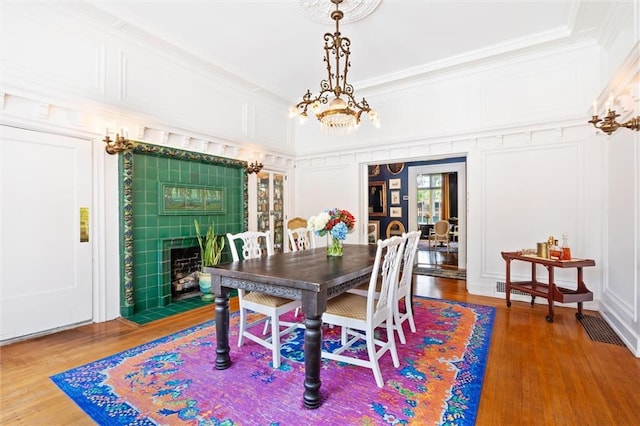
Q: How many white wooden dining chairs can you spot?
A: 4